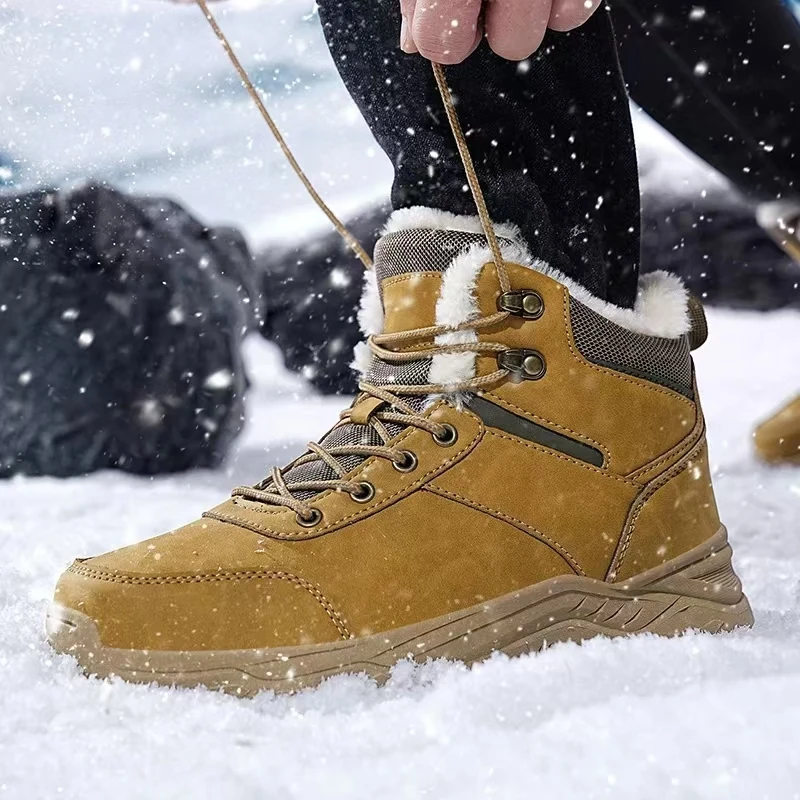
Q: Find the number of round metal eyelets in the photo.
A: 4